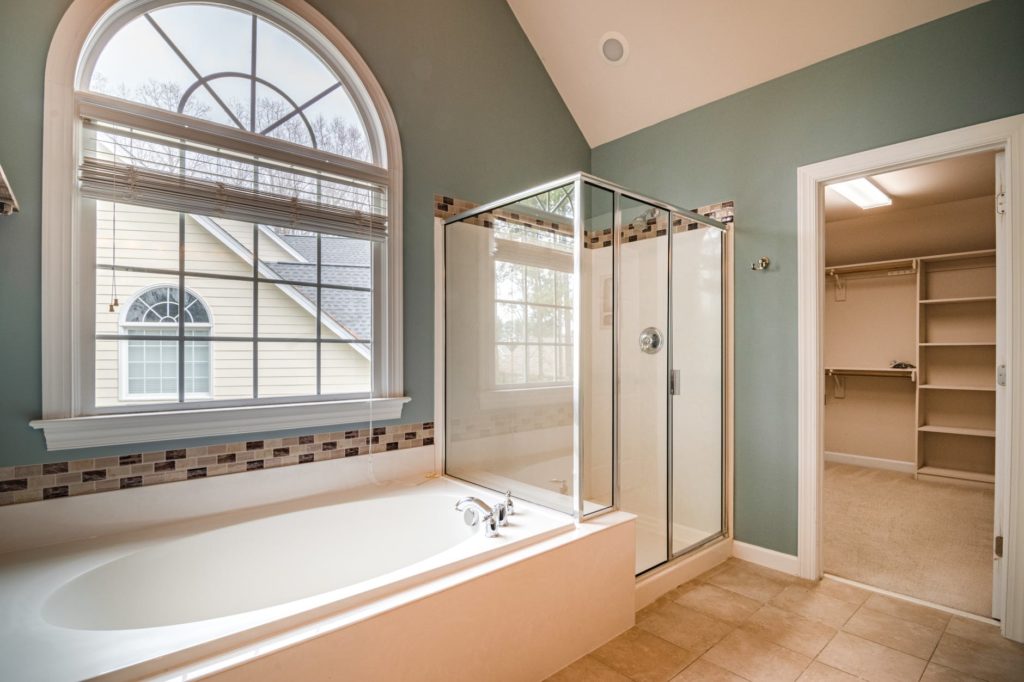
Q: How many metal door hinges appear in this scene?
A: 3